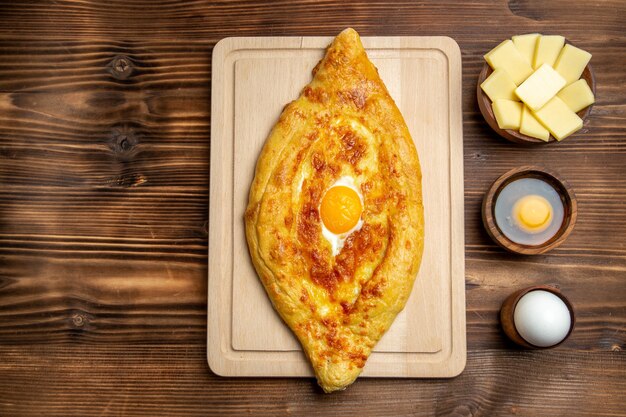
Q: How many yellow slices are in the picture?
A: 10